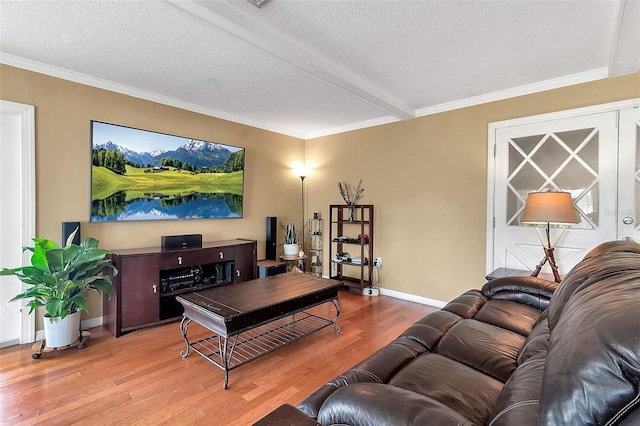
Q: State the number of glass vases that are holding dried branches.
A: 1